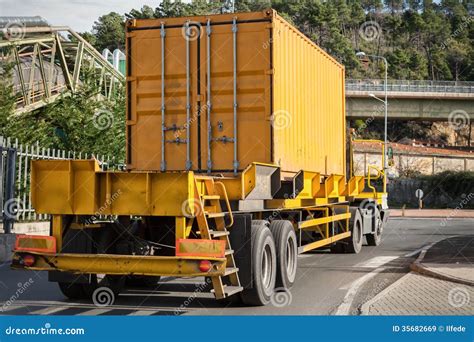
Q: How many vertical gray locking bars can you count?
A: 4